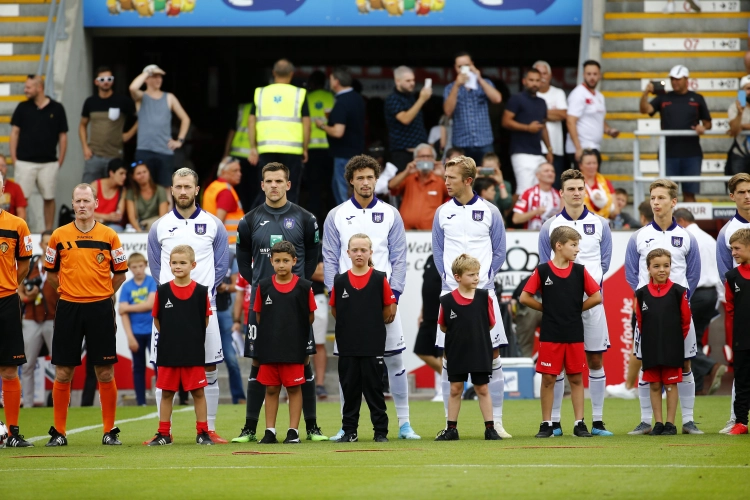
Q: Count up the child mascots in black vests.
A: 7